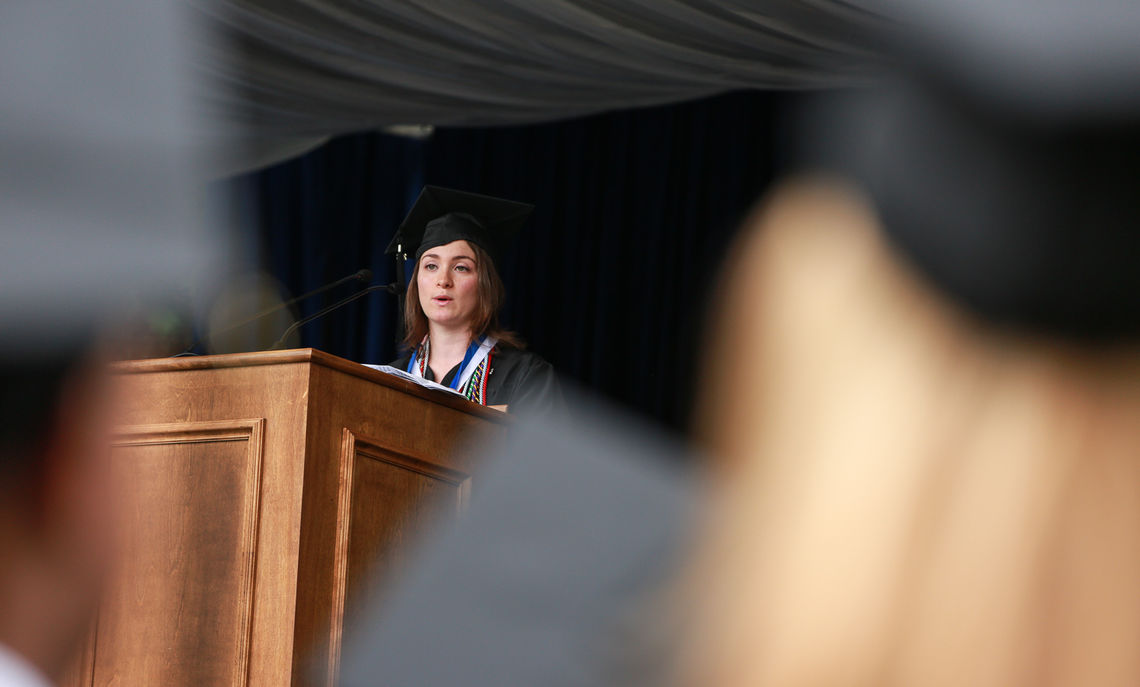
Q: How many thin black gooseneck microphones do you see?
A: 2